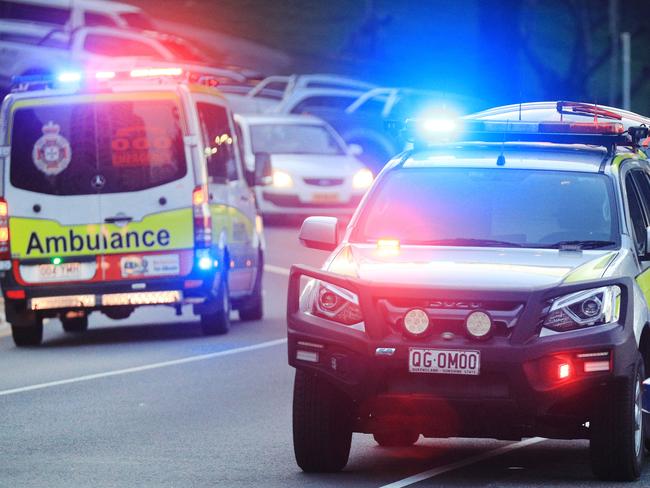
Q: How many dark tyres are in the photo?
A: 7